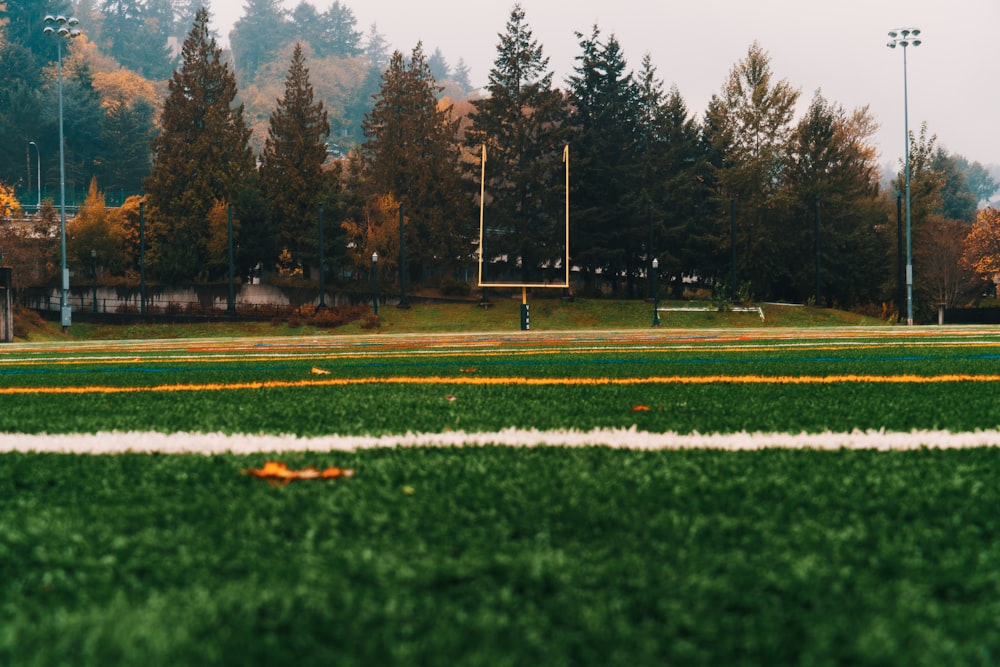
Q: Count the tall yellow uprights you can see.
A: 2